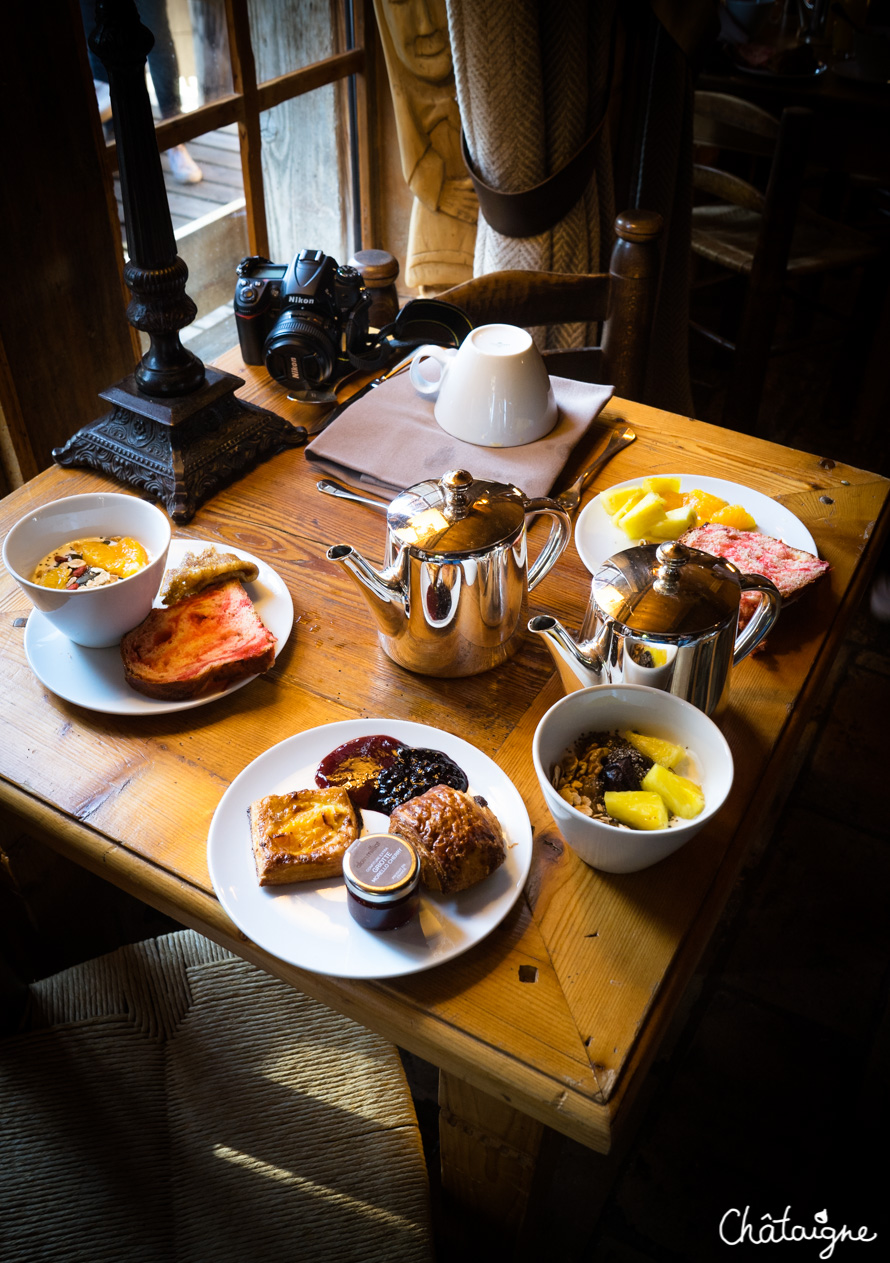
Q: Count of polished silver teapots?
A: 2